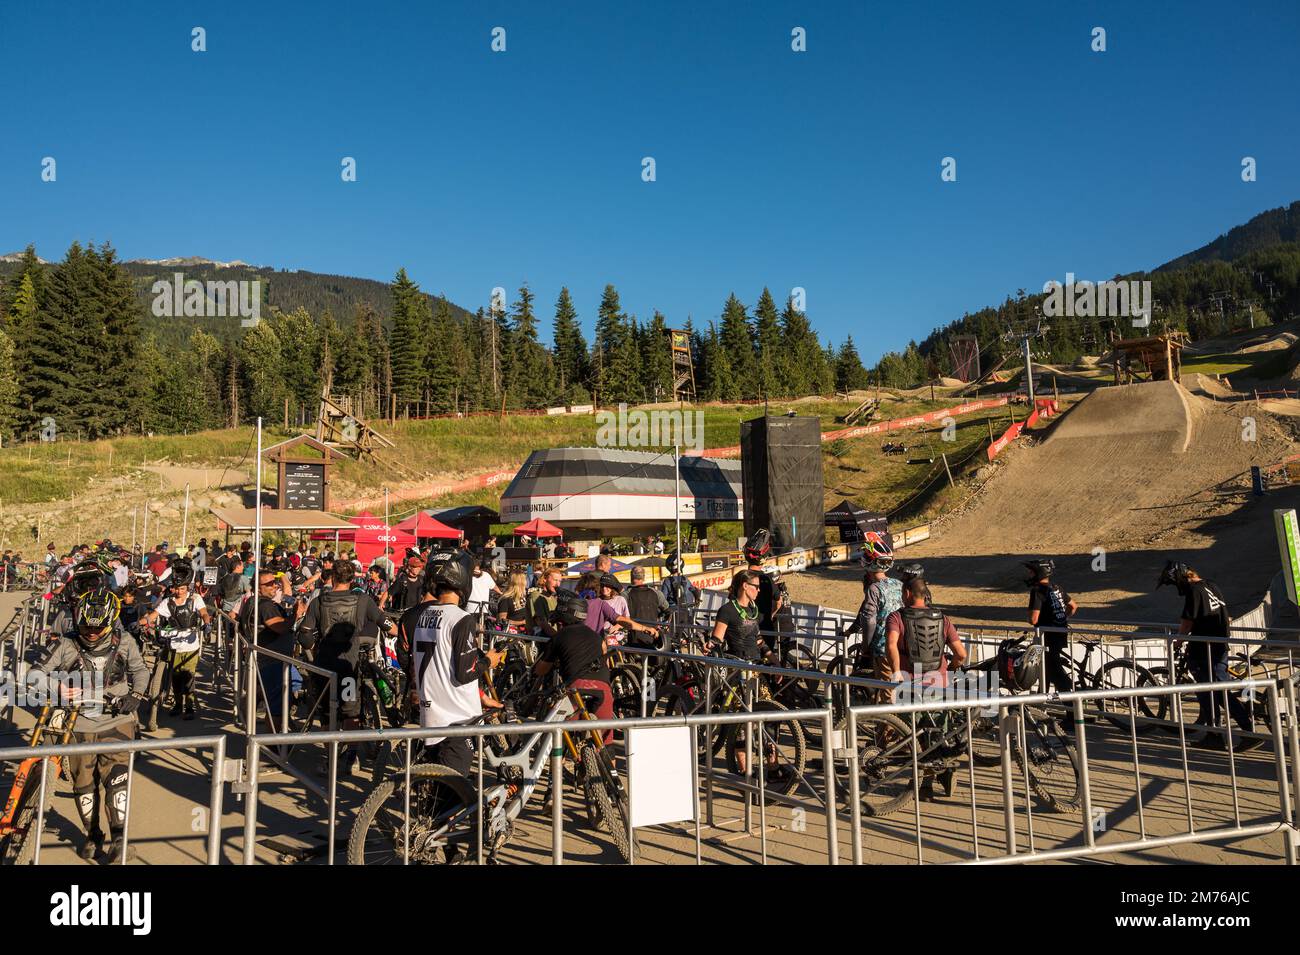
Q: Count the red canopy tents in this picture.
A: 3